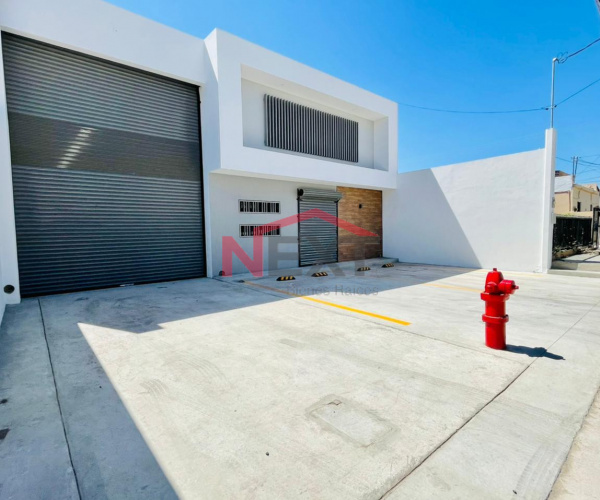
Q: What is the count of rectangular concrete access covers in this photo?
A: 1